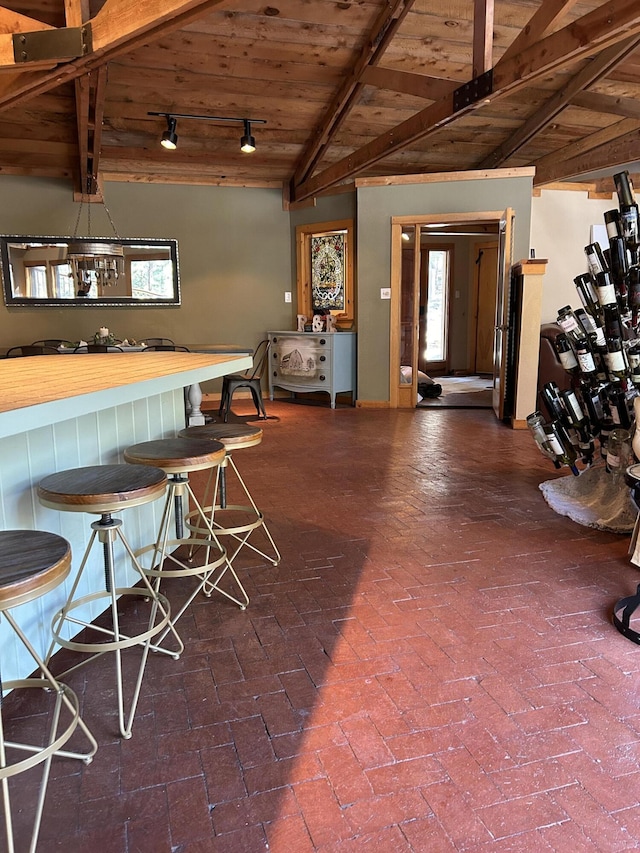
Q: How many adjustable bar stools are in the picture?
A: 4